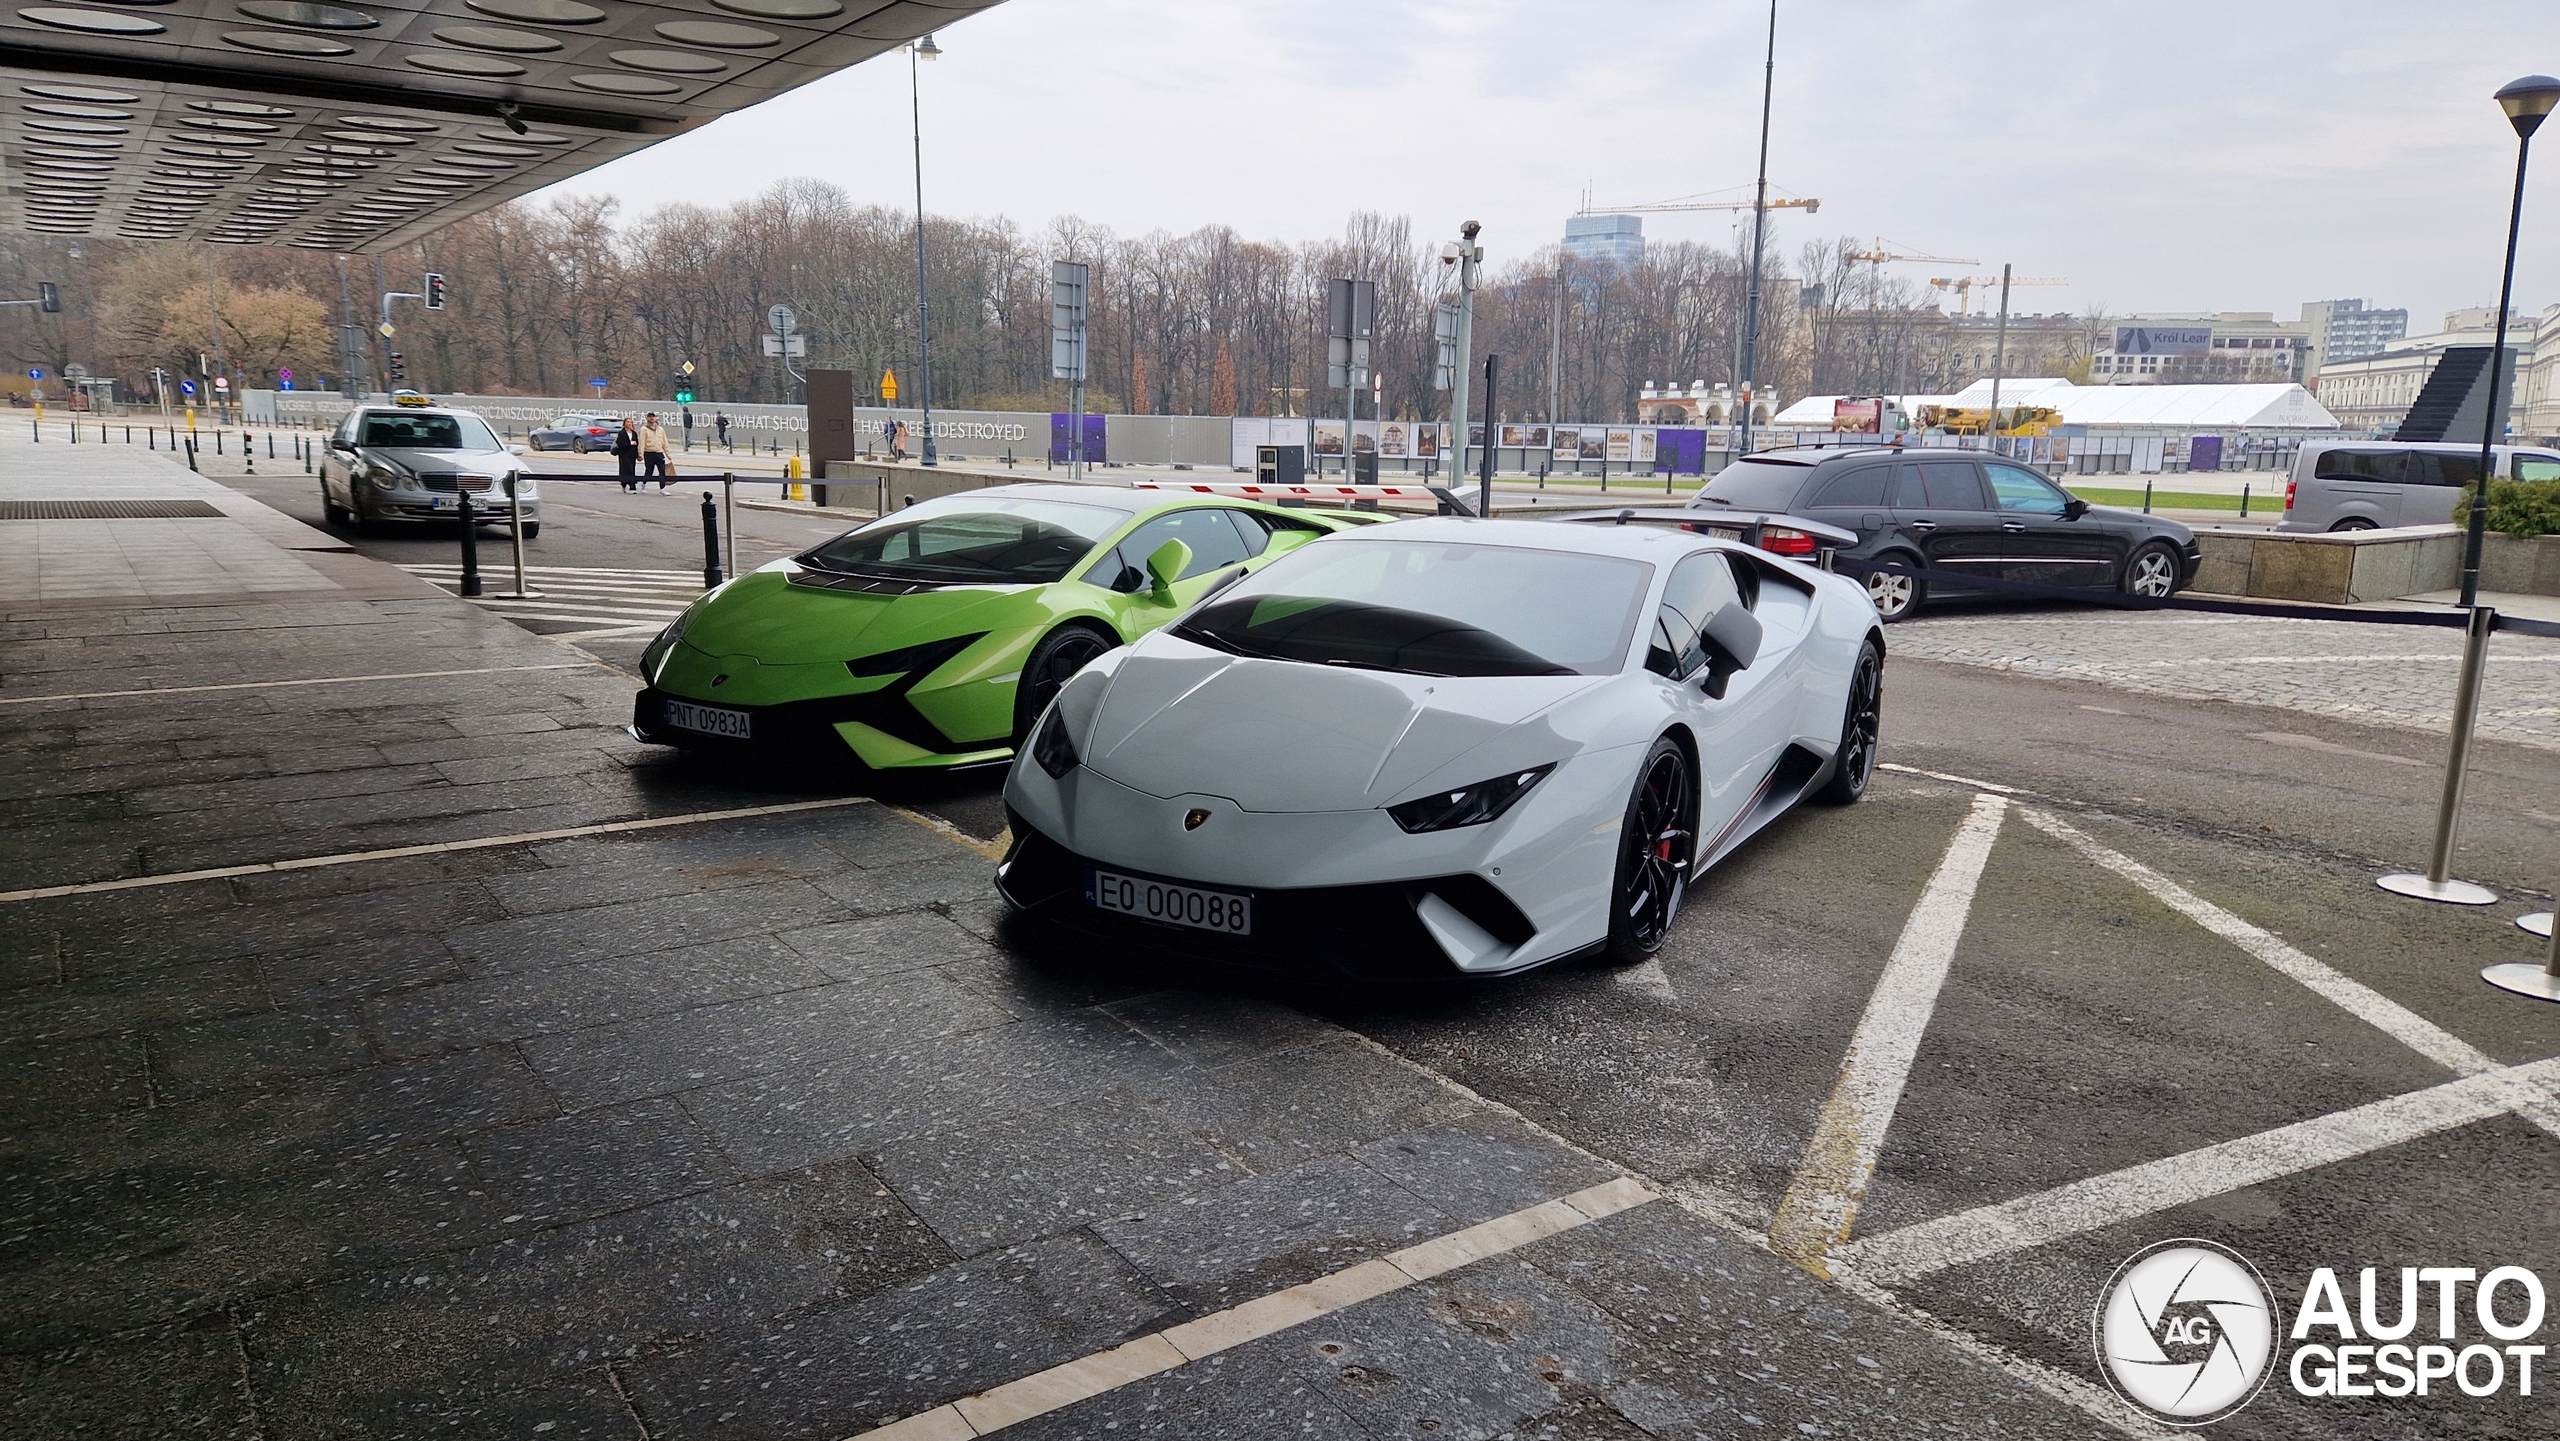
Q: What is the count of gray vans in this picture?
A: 1